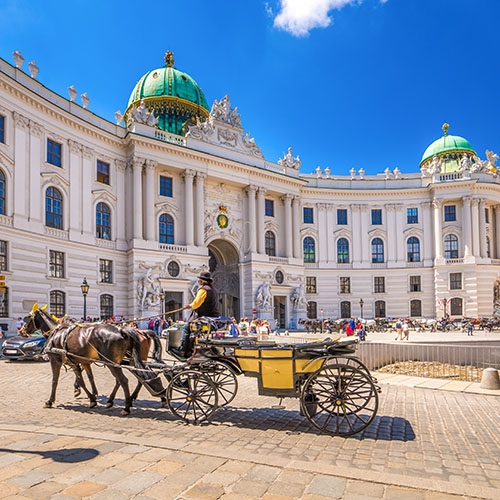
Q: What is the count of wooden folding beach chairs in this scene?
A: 0